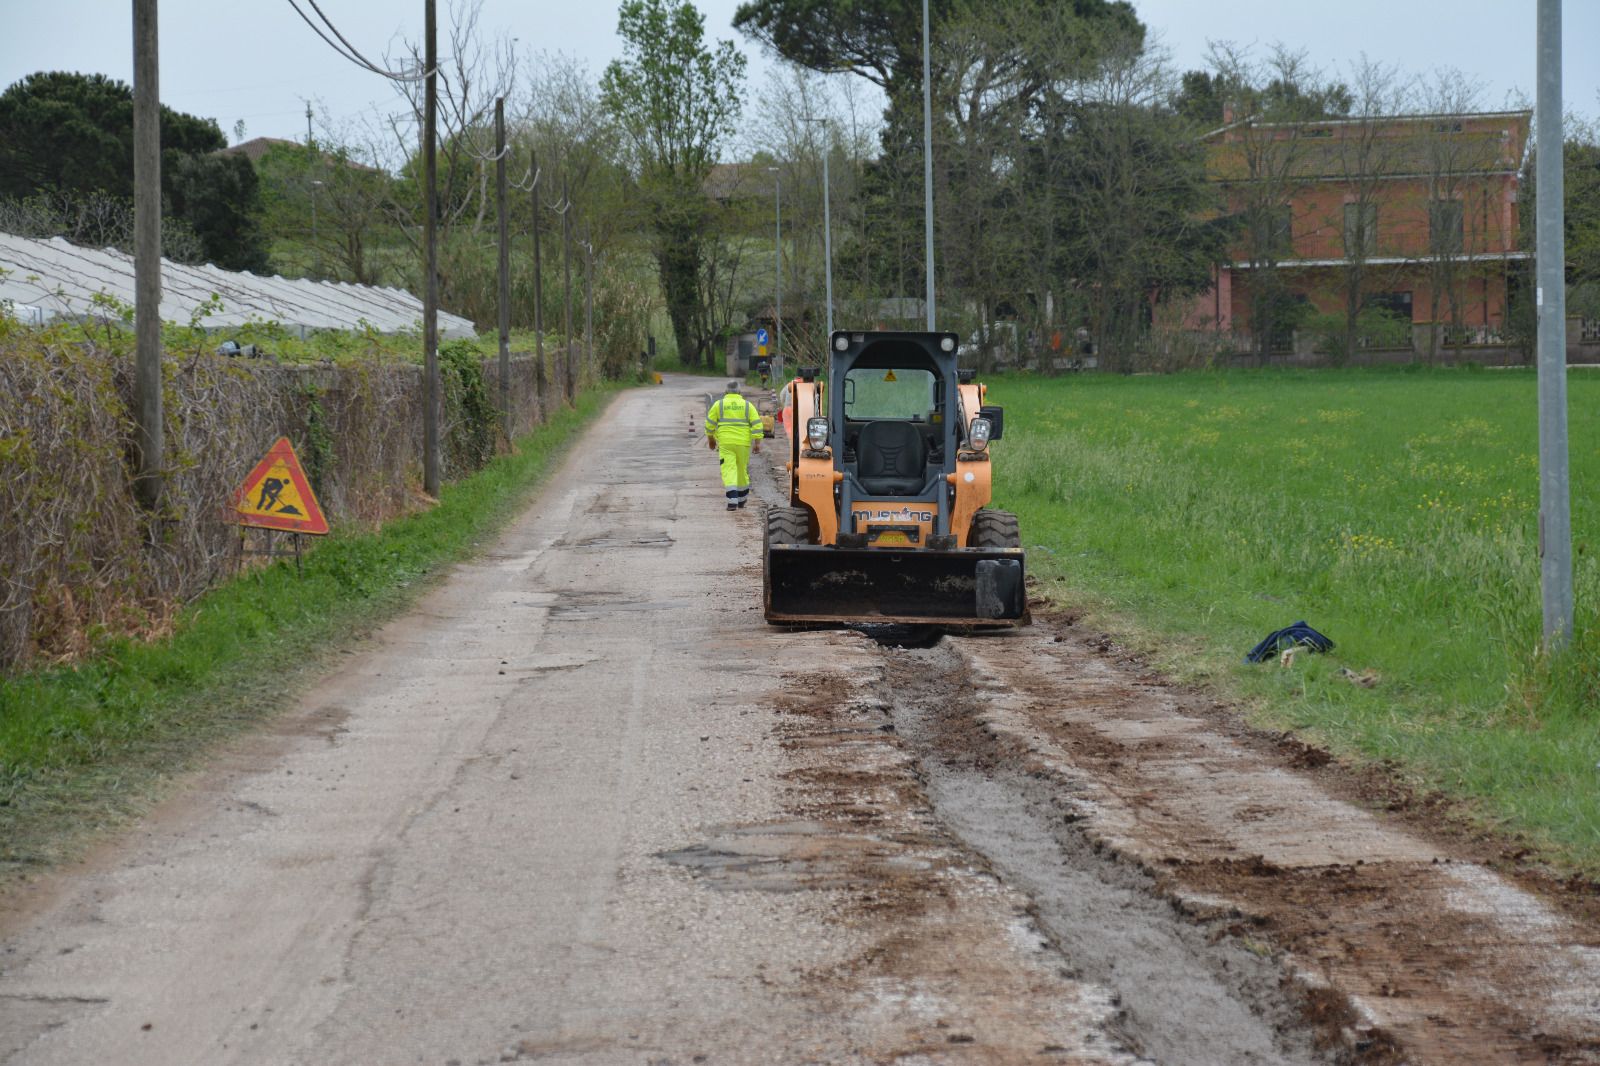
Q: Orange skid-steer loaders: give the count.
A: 1